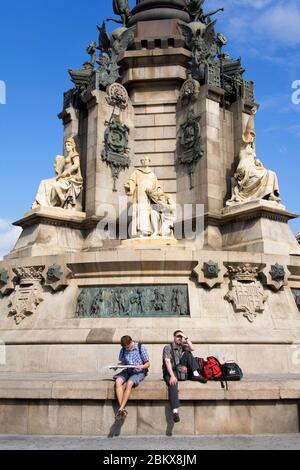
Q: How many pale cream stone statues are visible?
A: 3